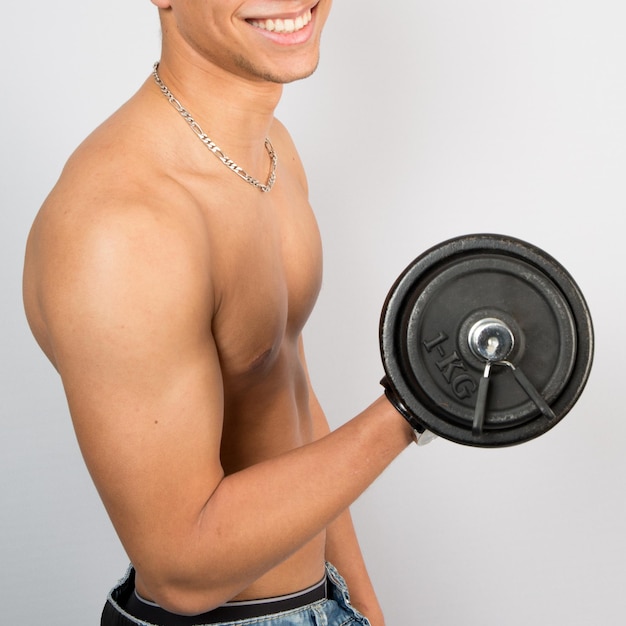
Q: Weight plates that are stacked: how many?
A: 2